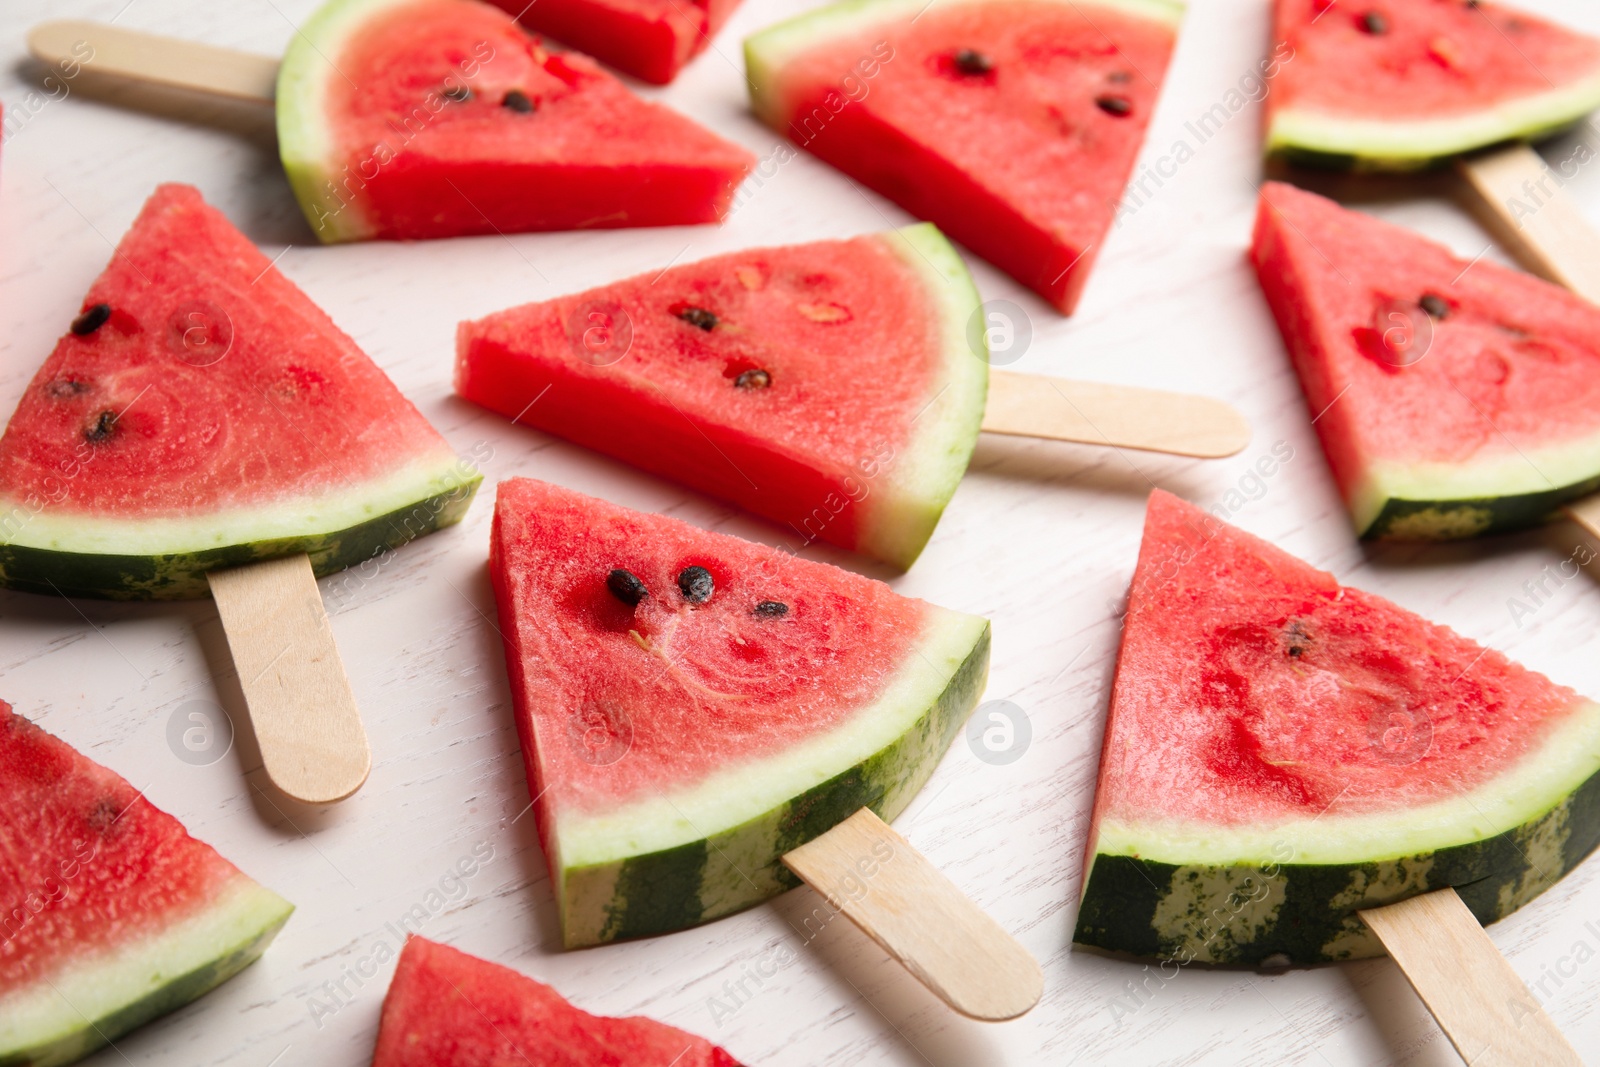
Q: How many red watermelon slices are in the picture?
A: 11